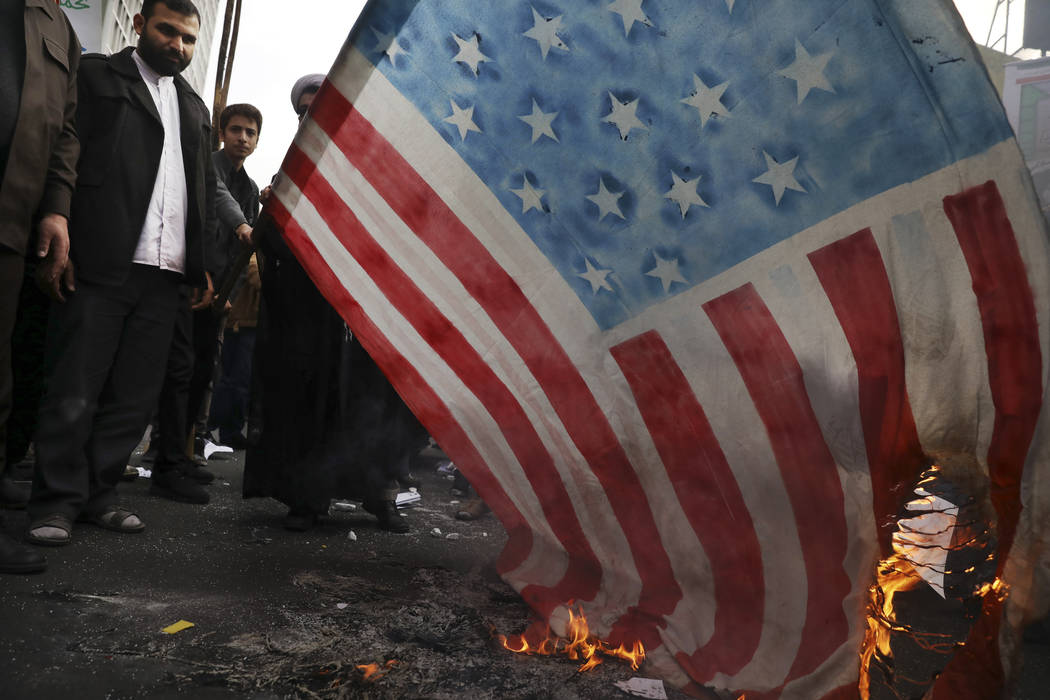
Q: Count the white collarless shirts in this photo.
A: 1